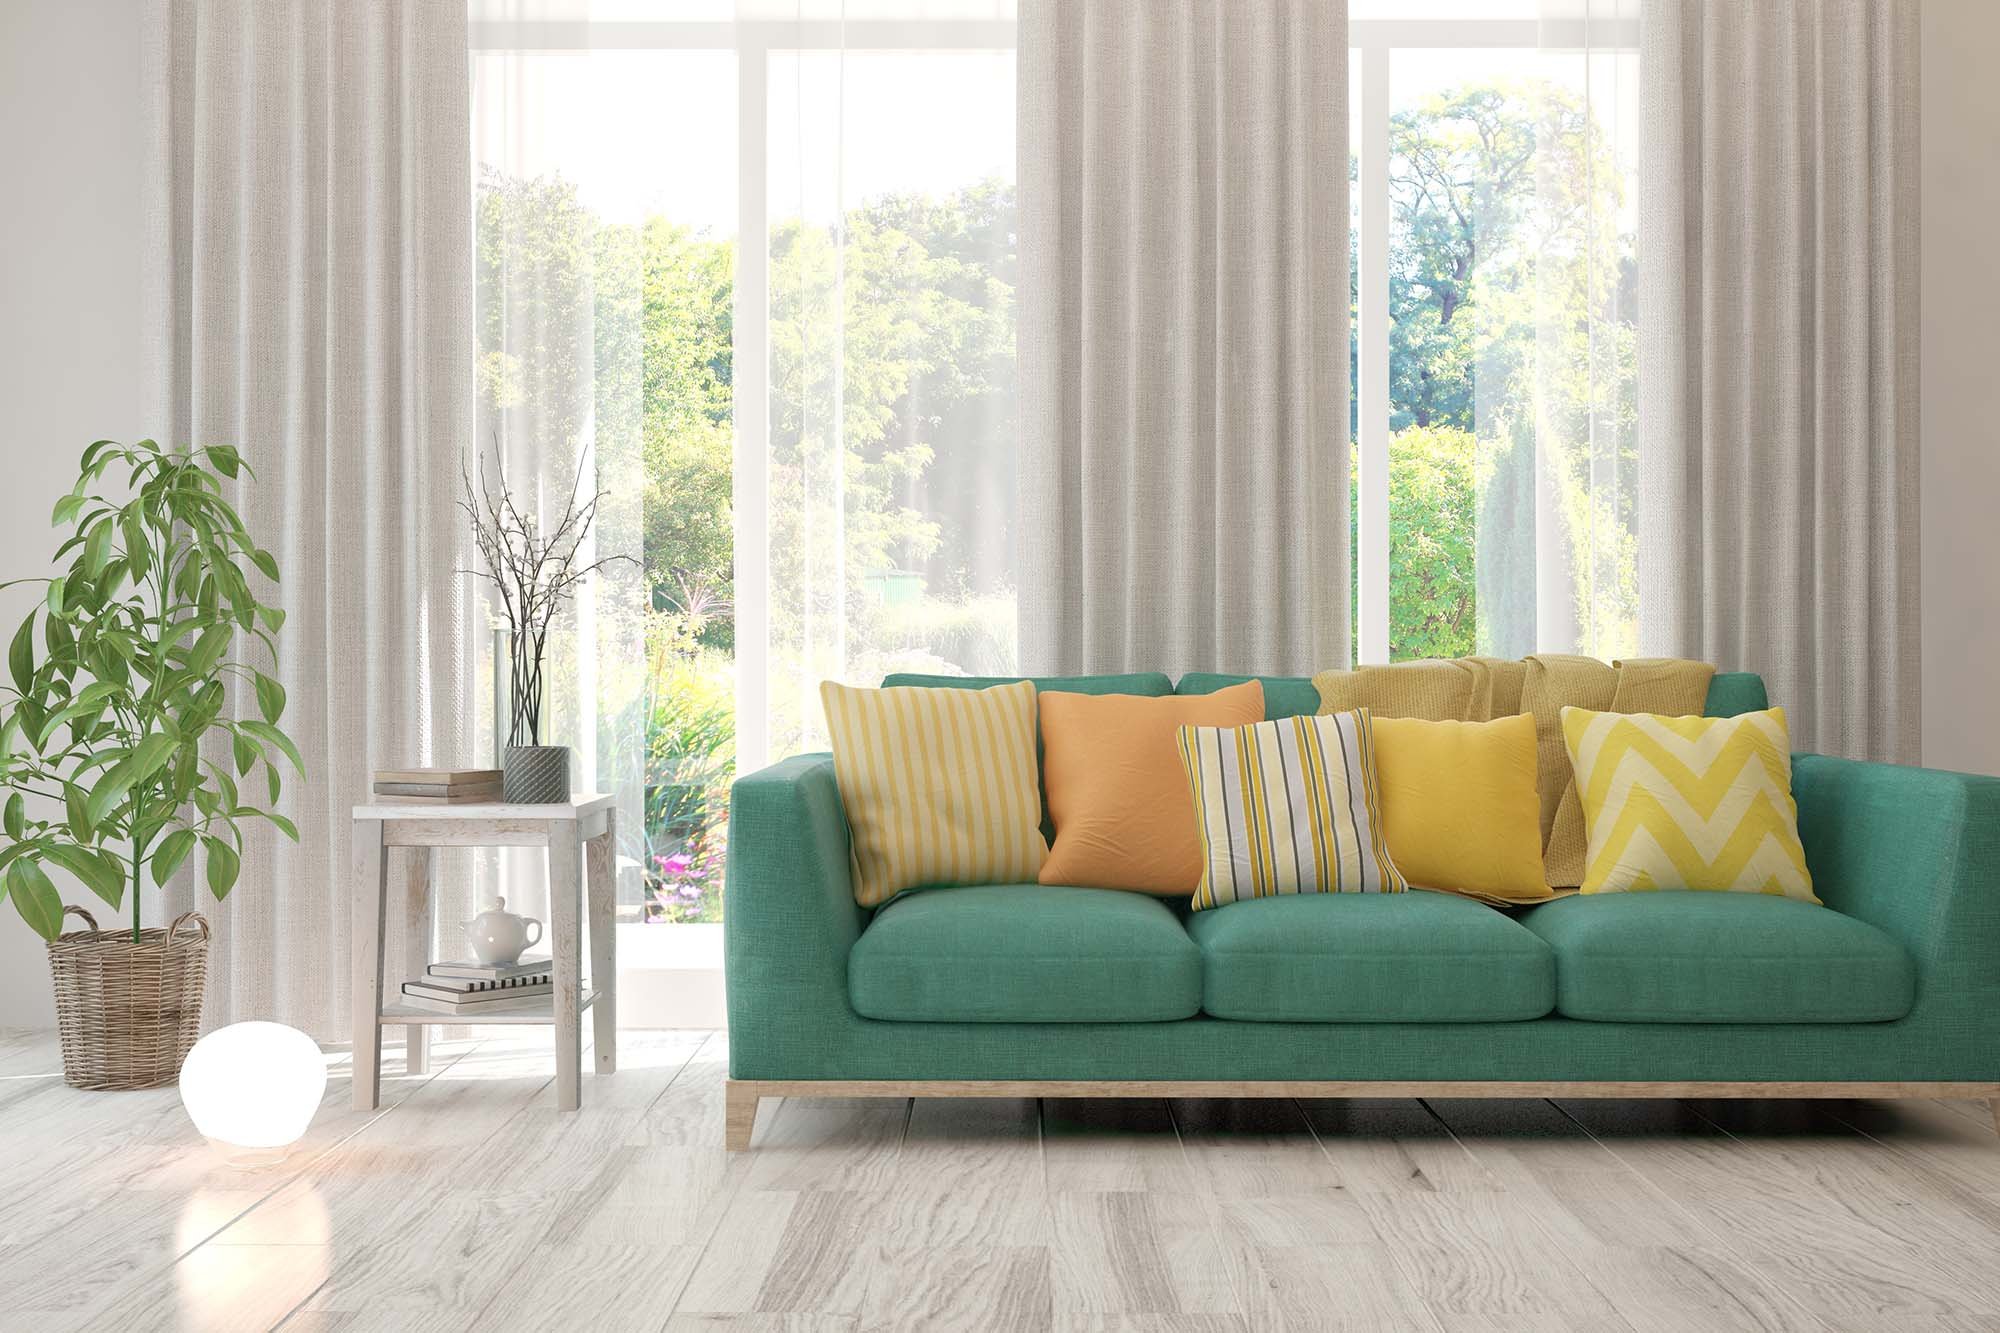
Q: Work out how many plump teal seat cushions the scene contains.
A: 3